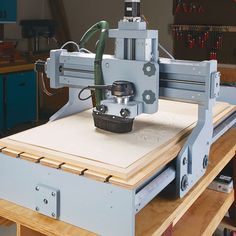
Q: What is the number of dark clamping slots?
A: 6